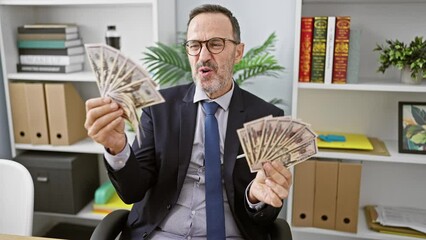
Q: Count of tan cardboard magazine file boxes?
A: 6